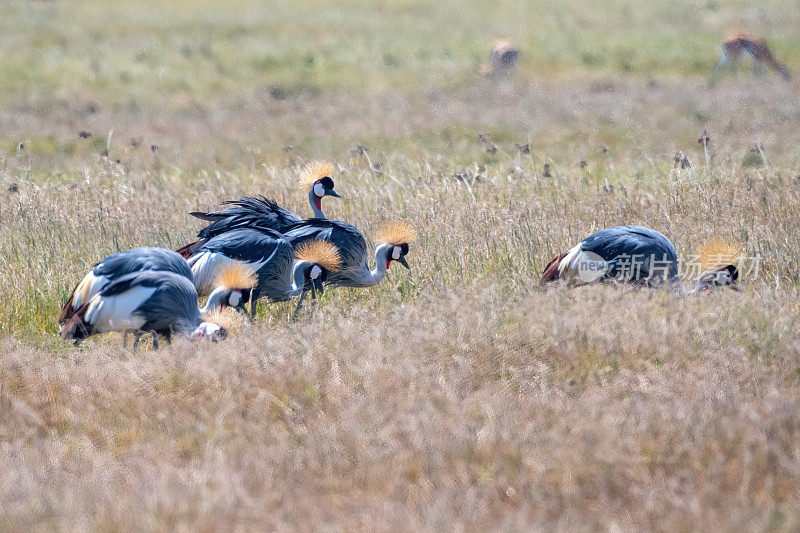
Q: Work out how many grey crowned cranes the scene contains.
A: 6